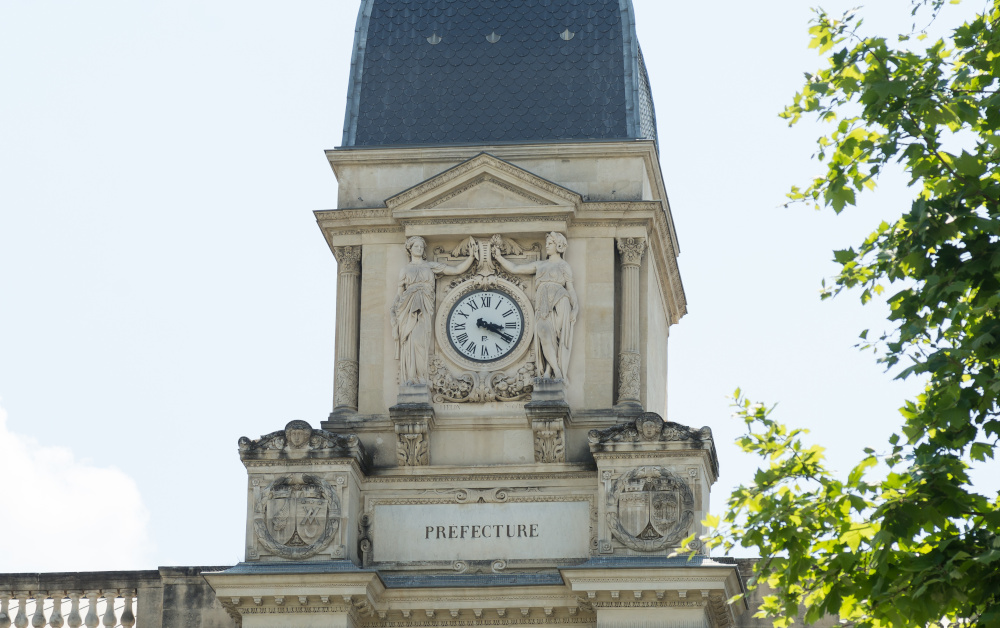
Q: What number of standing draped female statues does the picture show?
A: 2